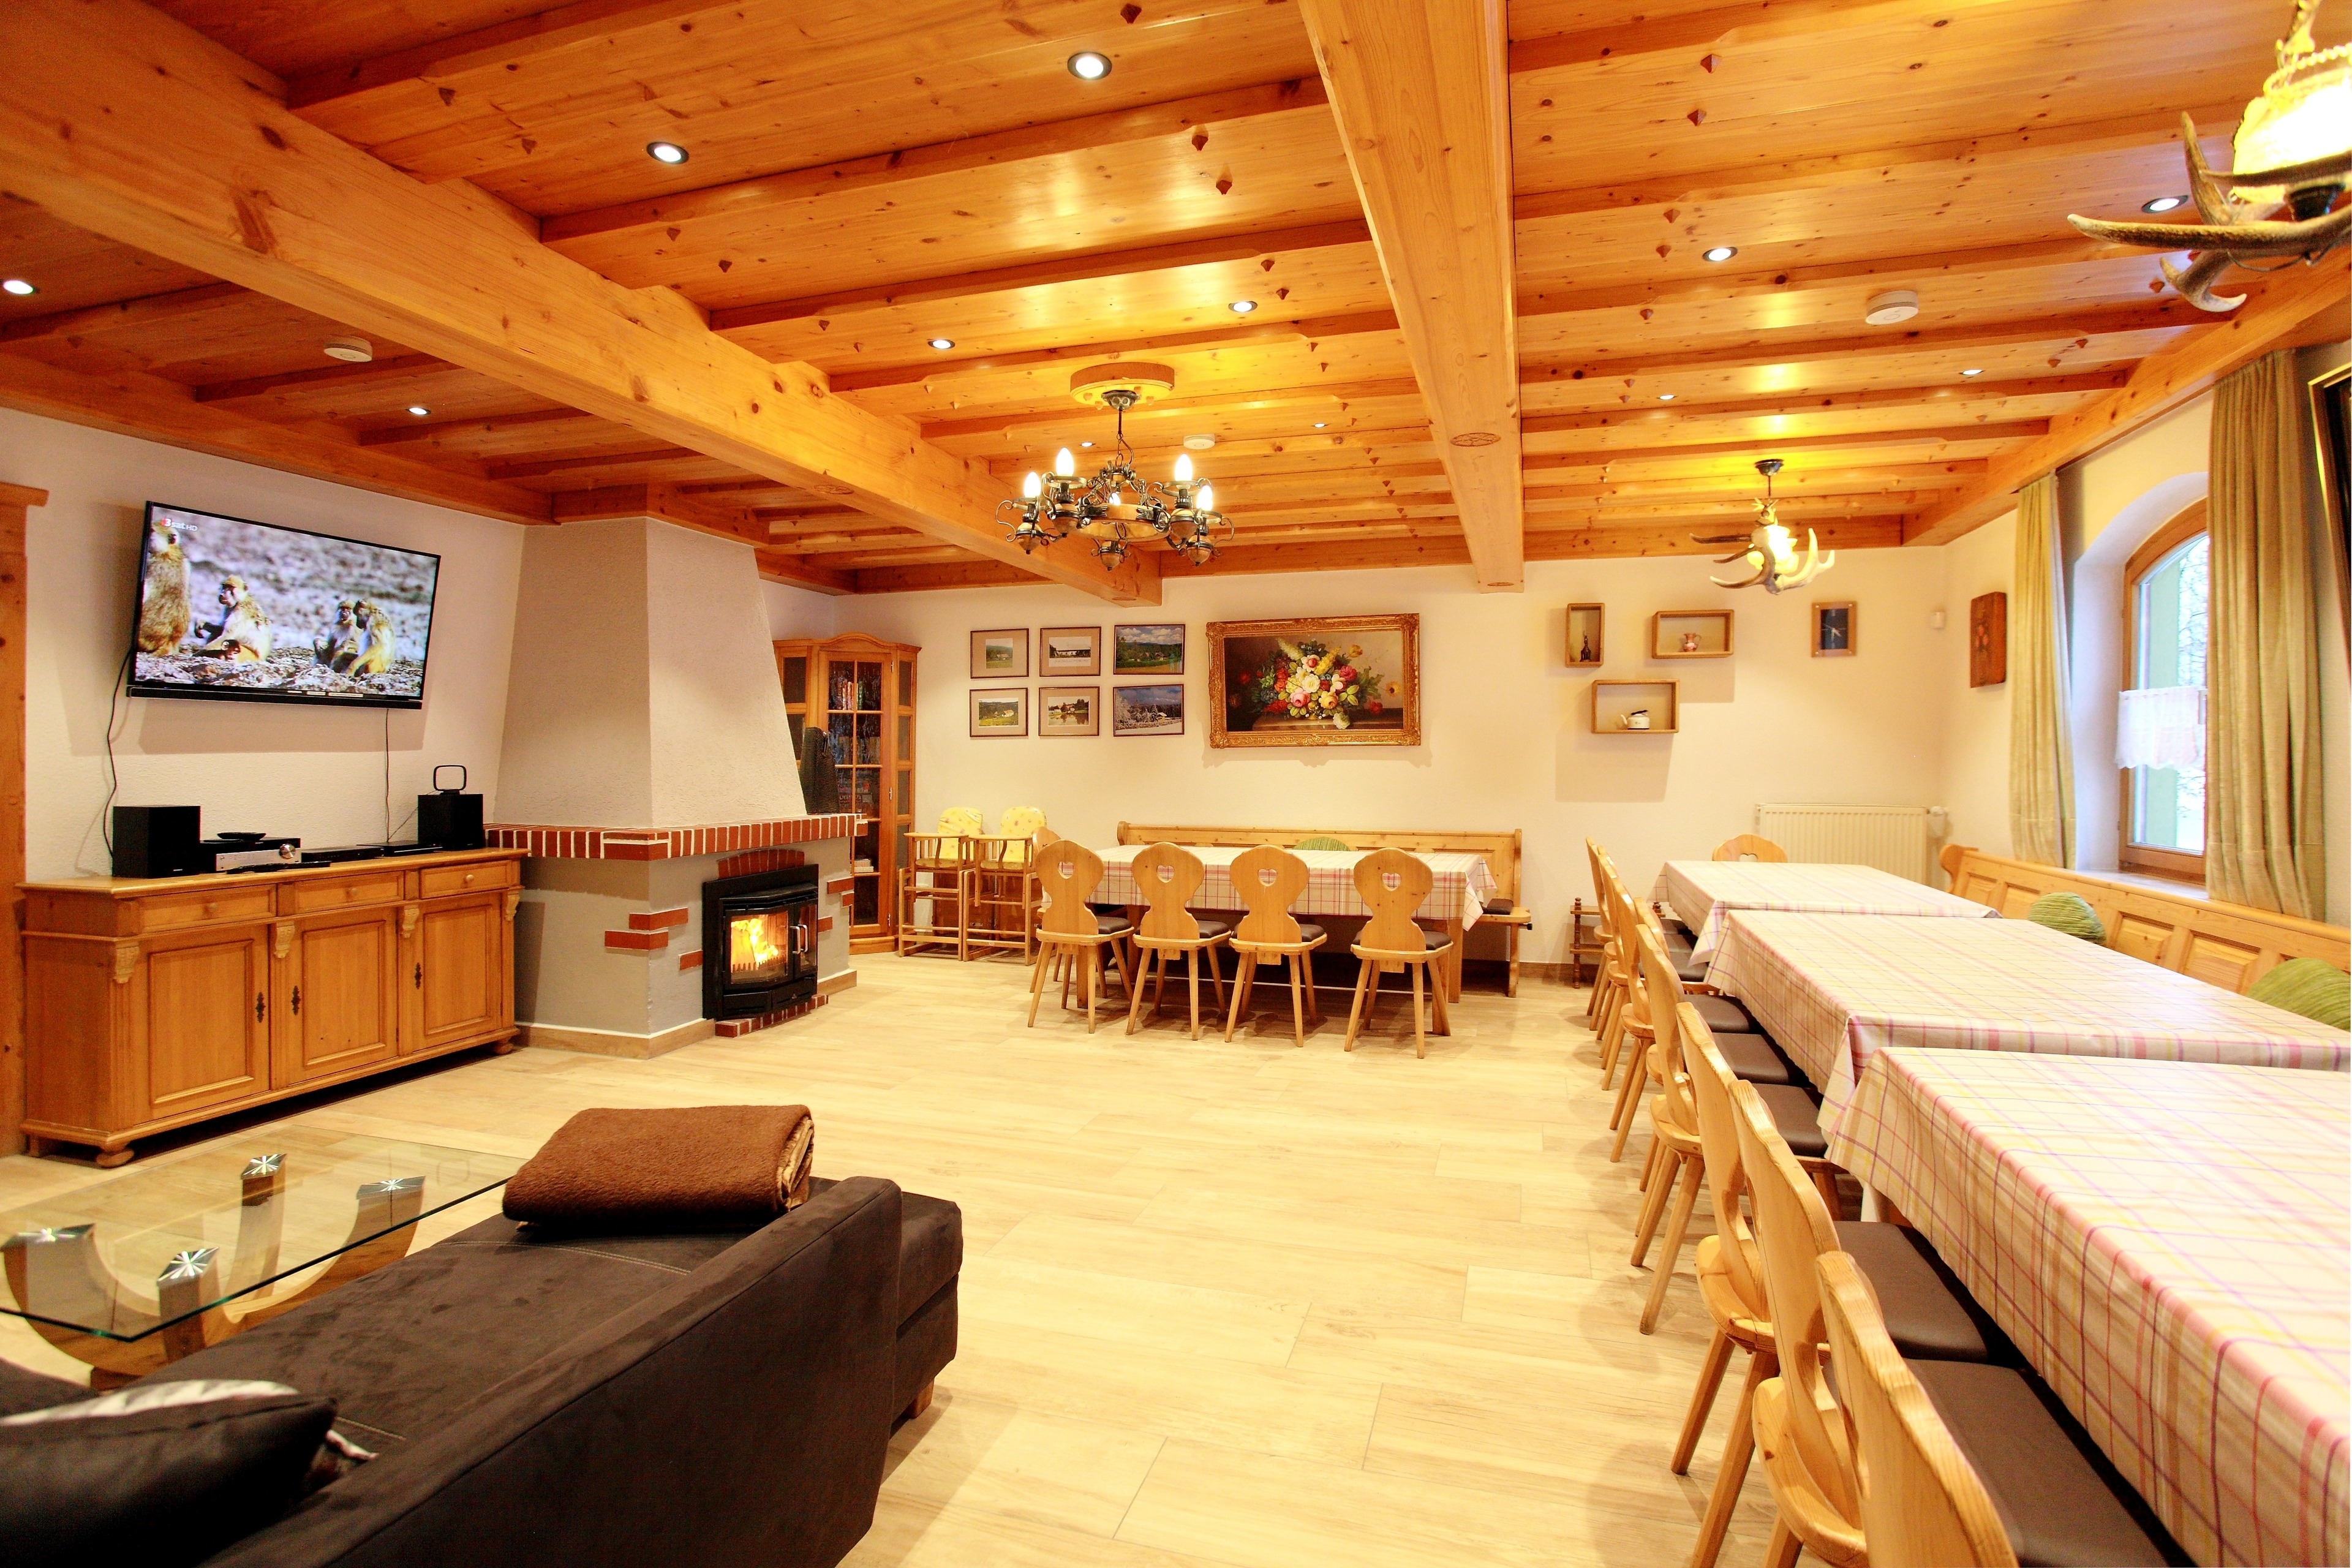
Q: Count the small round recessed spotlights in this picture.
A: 12